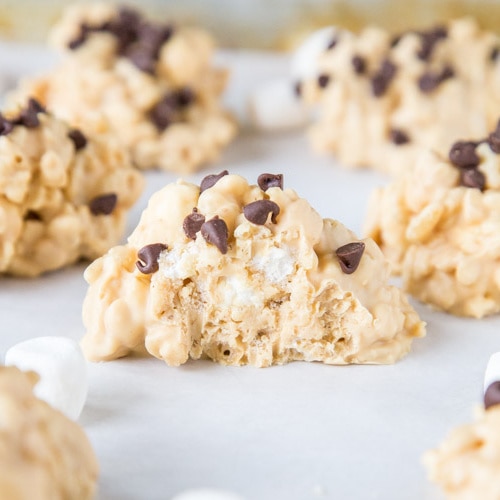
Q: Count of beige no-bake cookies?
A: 7